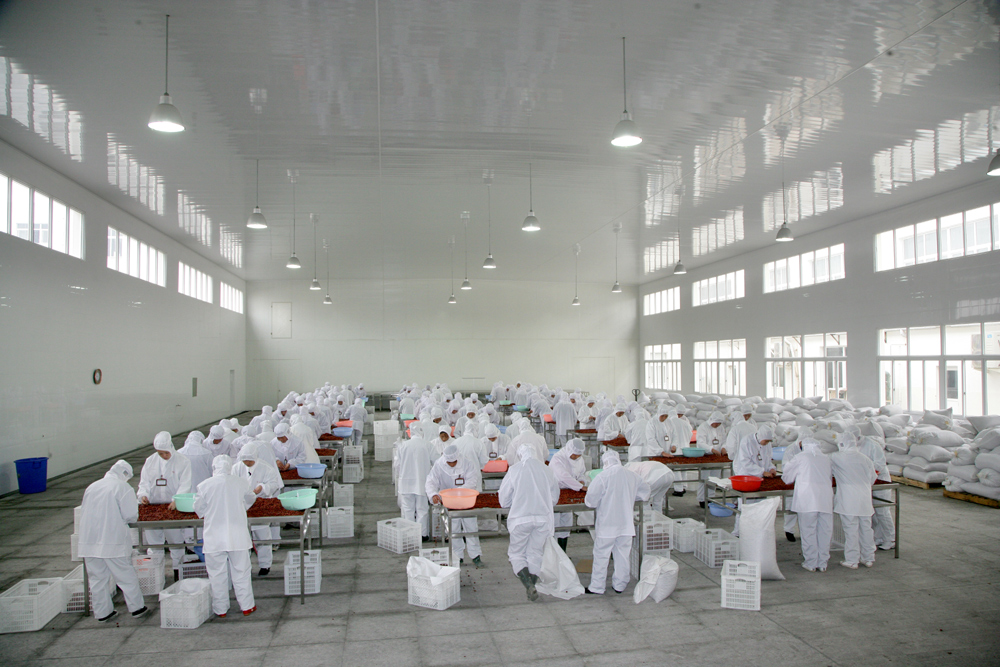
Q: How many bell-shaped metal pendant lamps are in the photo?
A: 15